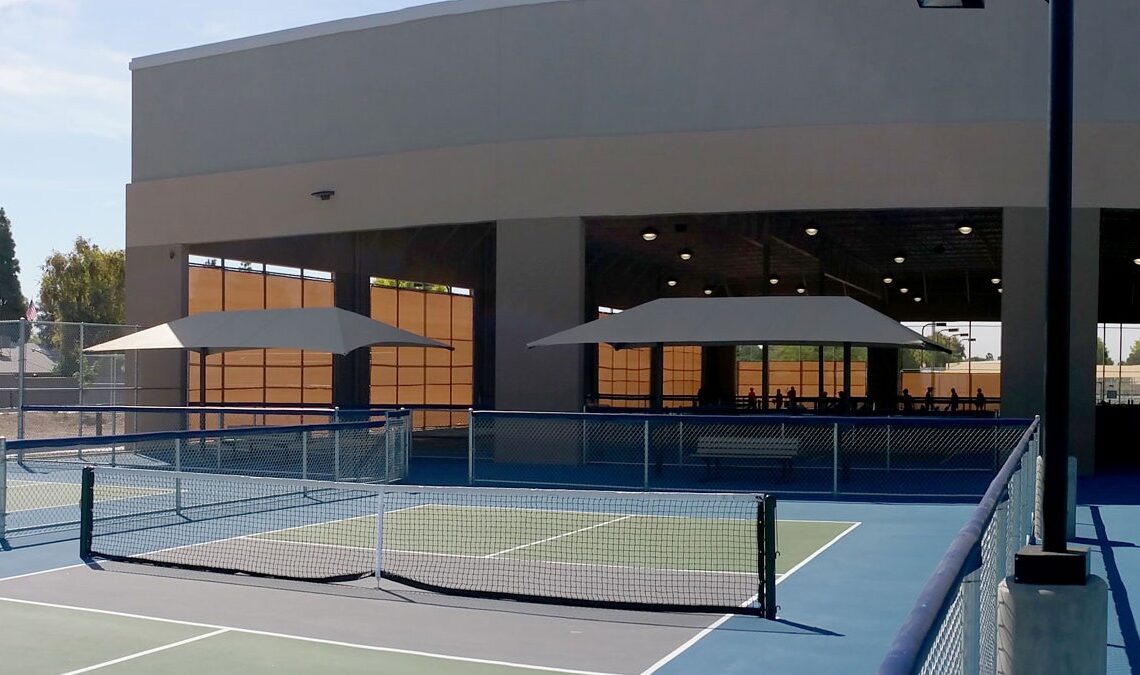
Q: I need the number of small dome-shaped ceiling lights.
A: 15